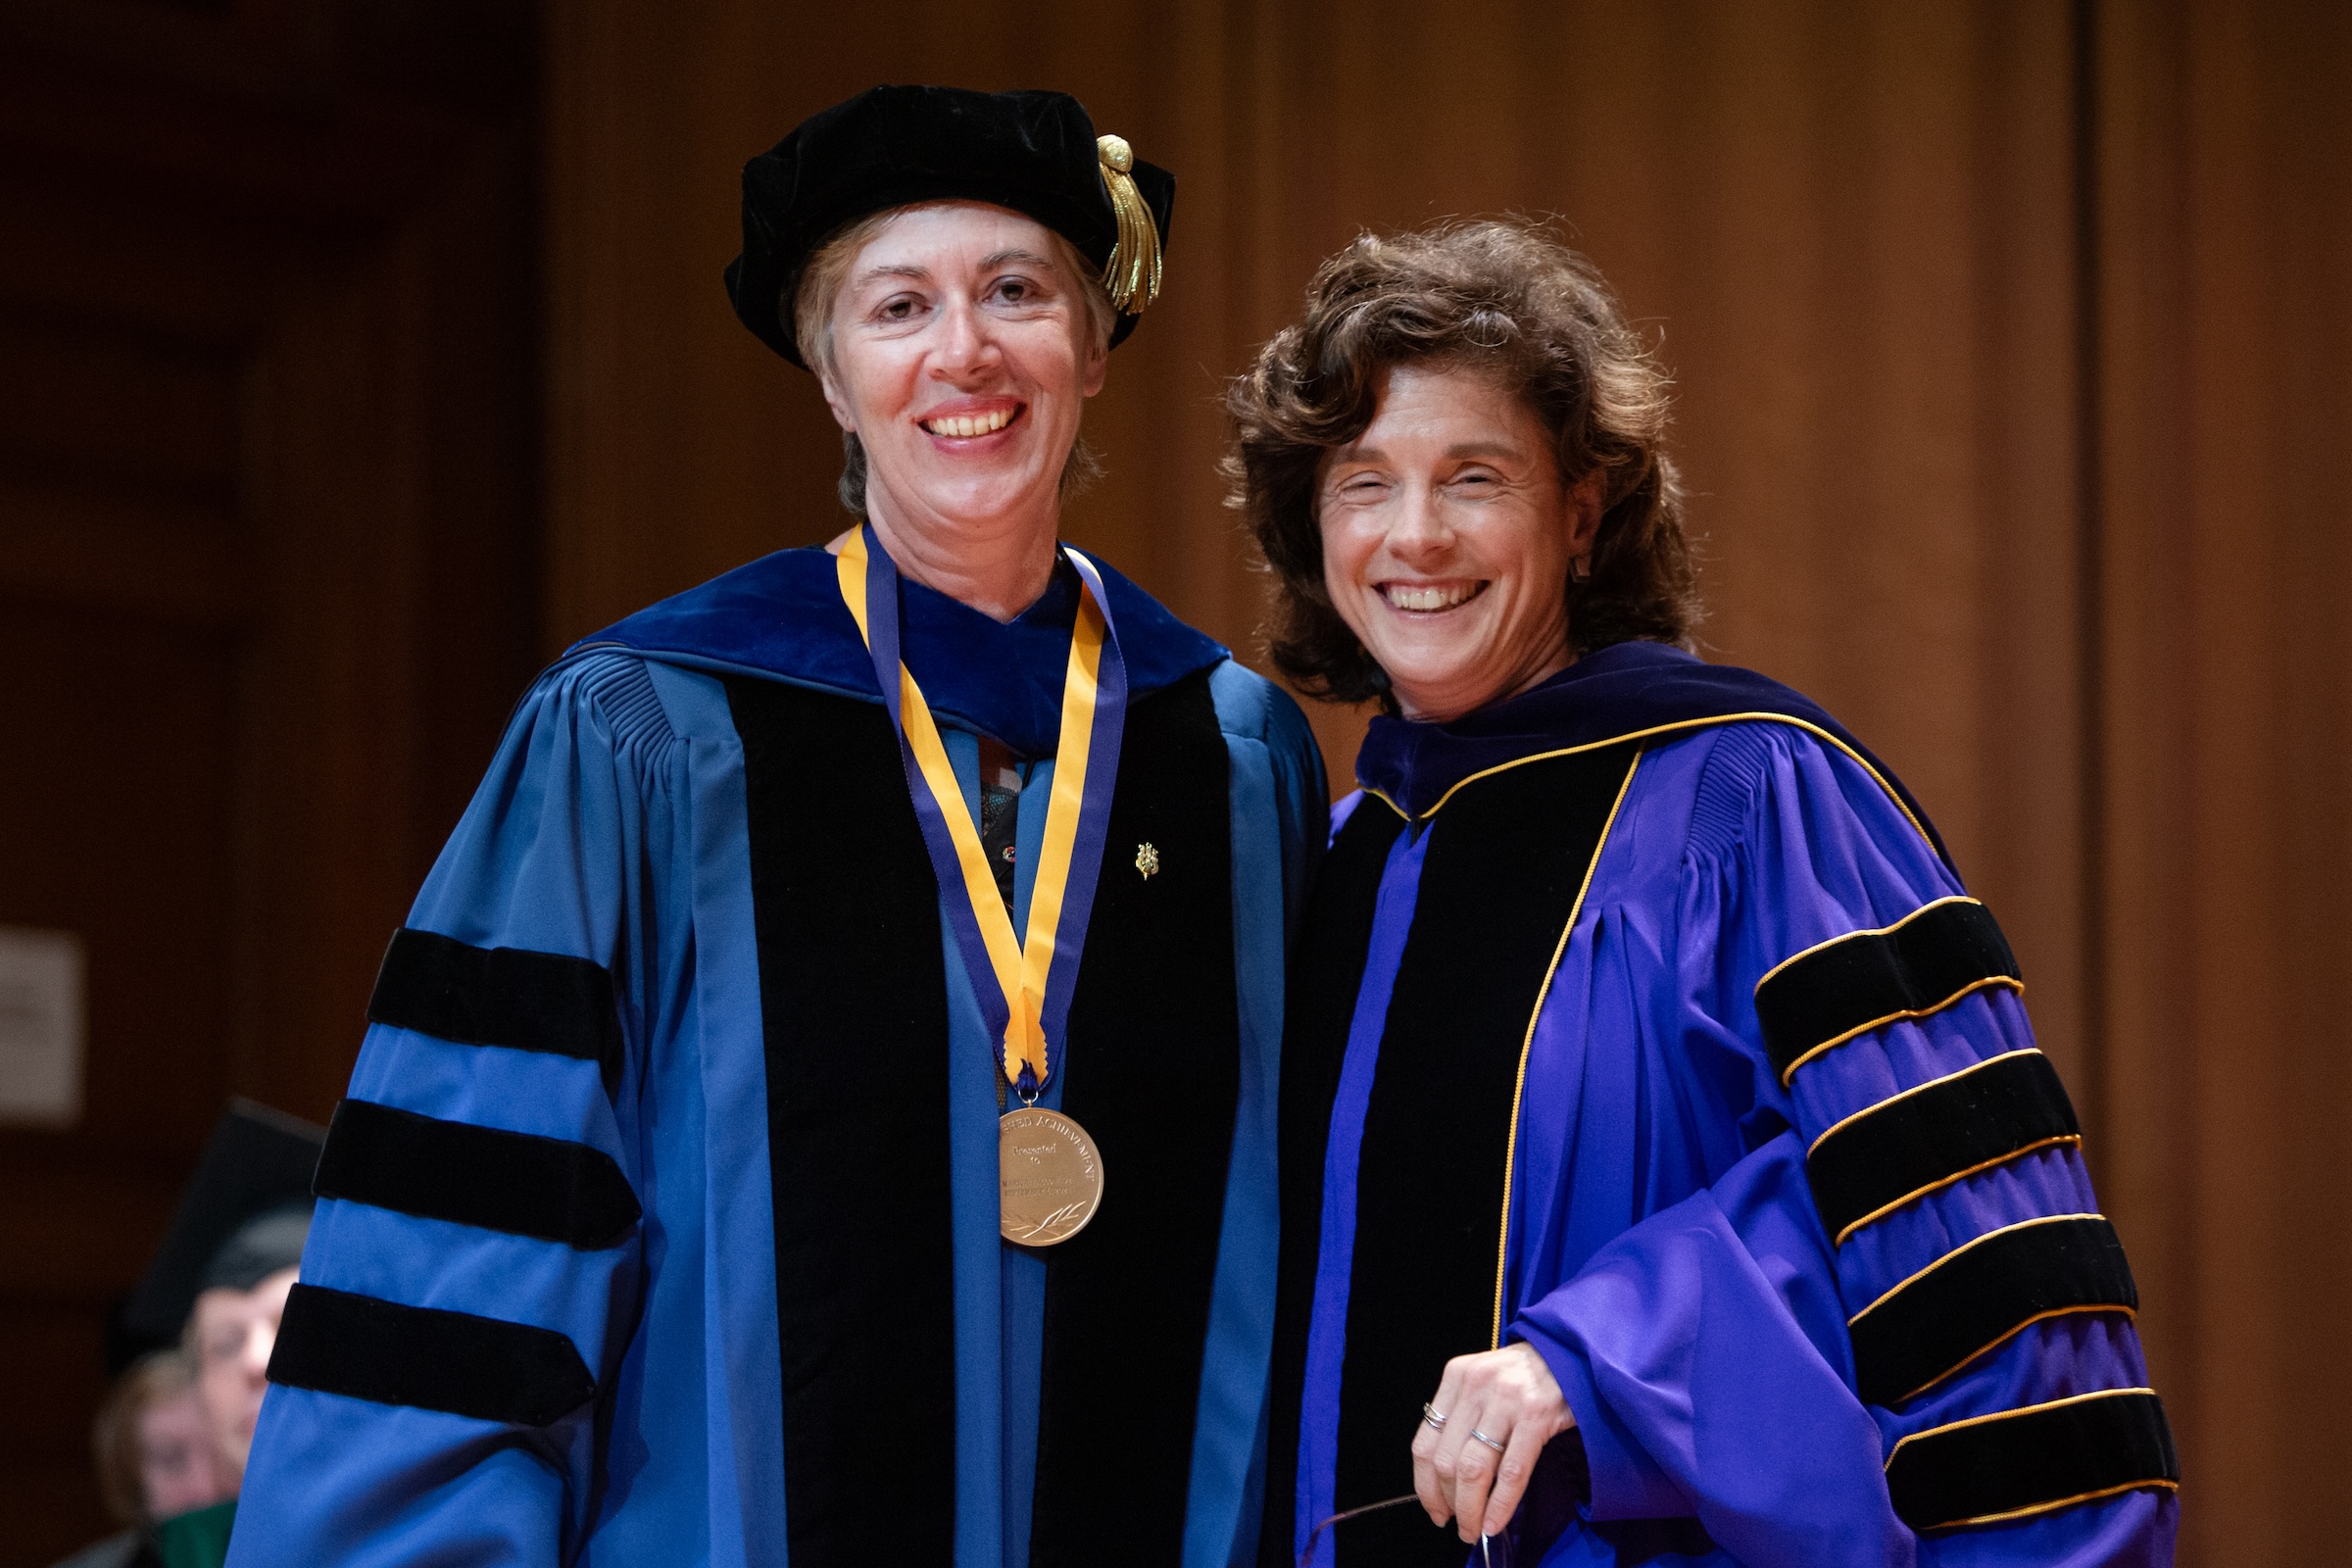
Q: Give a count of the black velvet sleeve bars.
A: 7